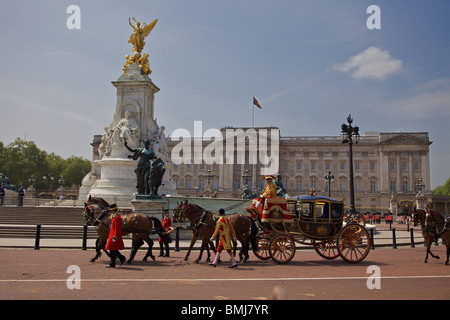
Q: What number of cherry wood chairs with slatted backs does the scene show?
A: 0